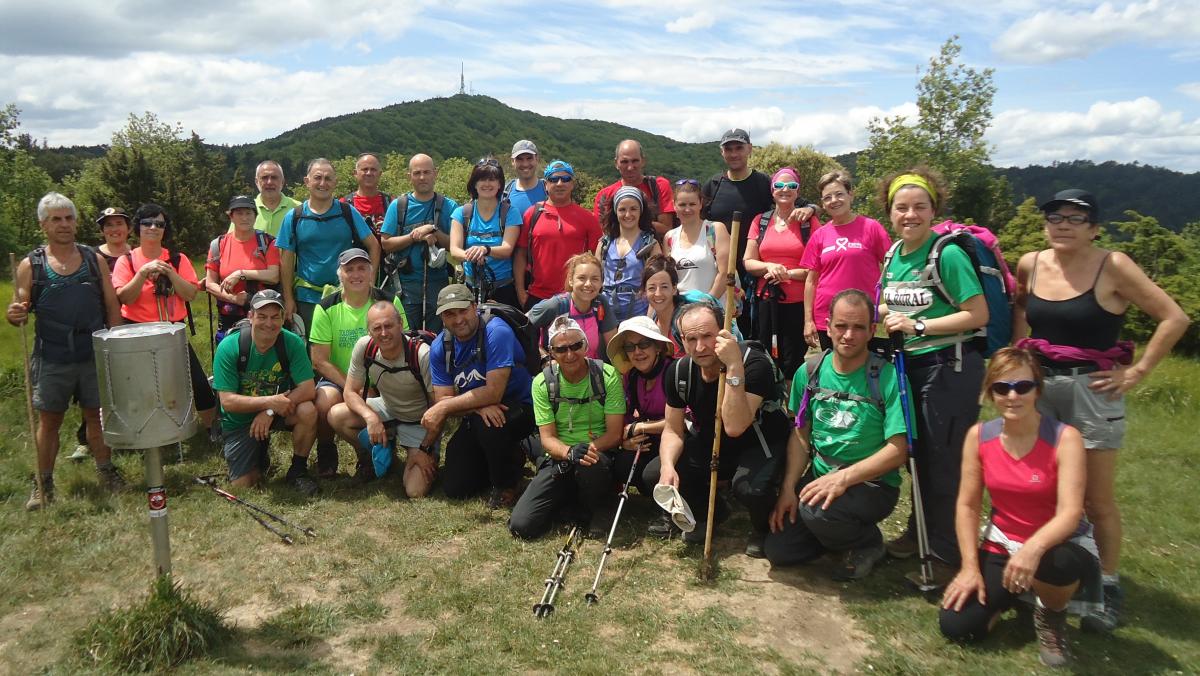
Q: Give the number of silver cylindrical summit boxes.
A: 1